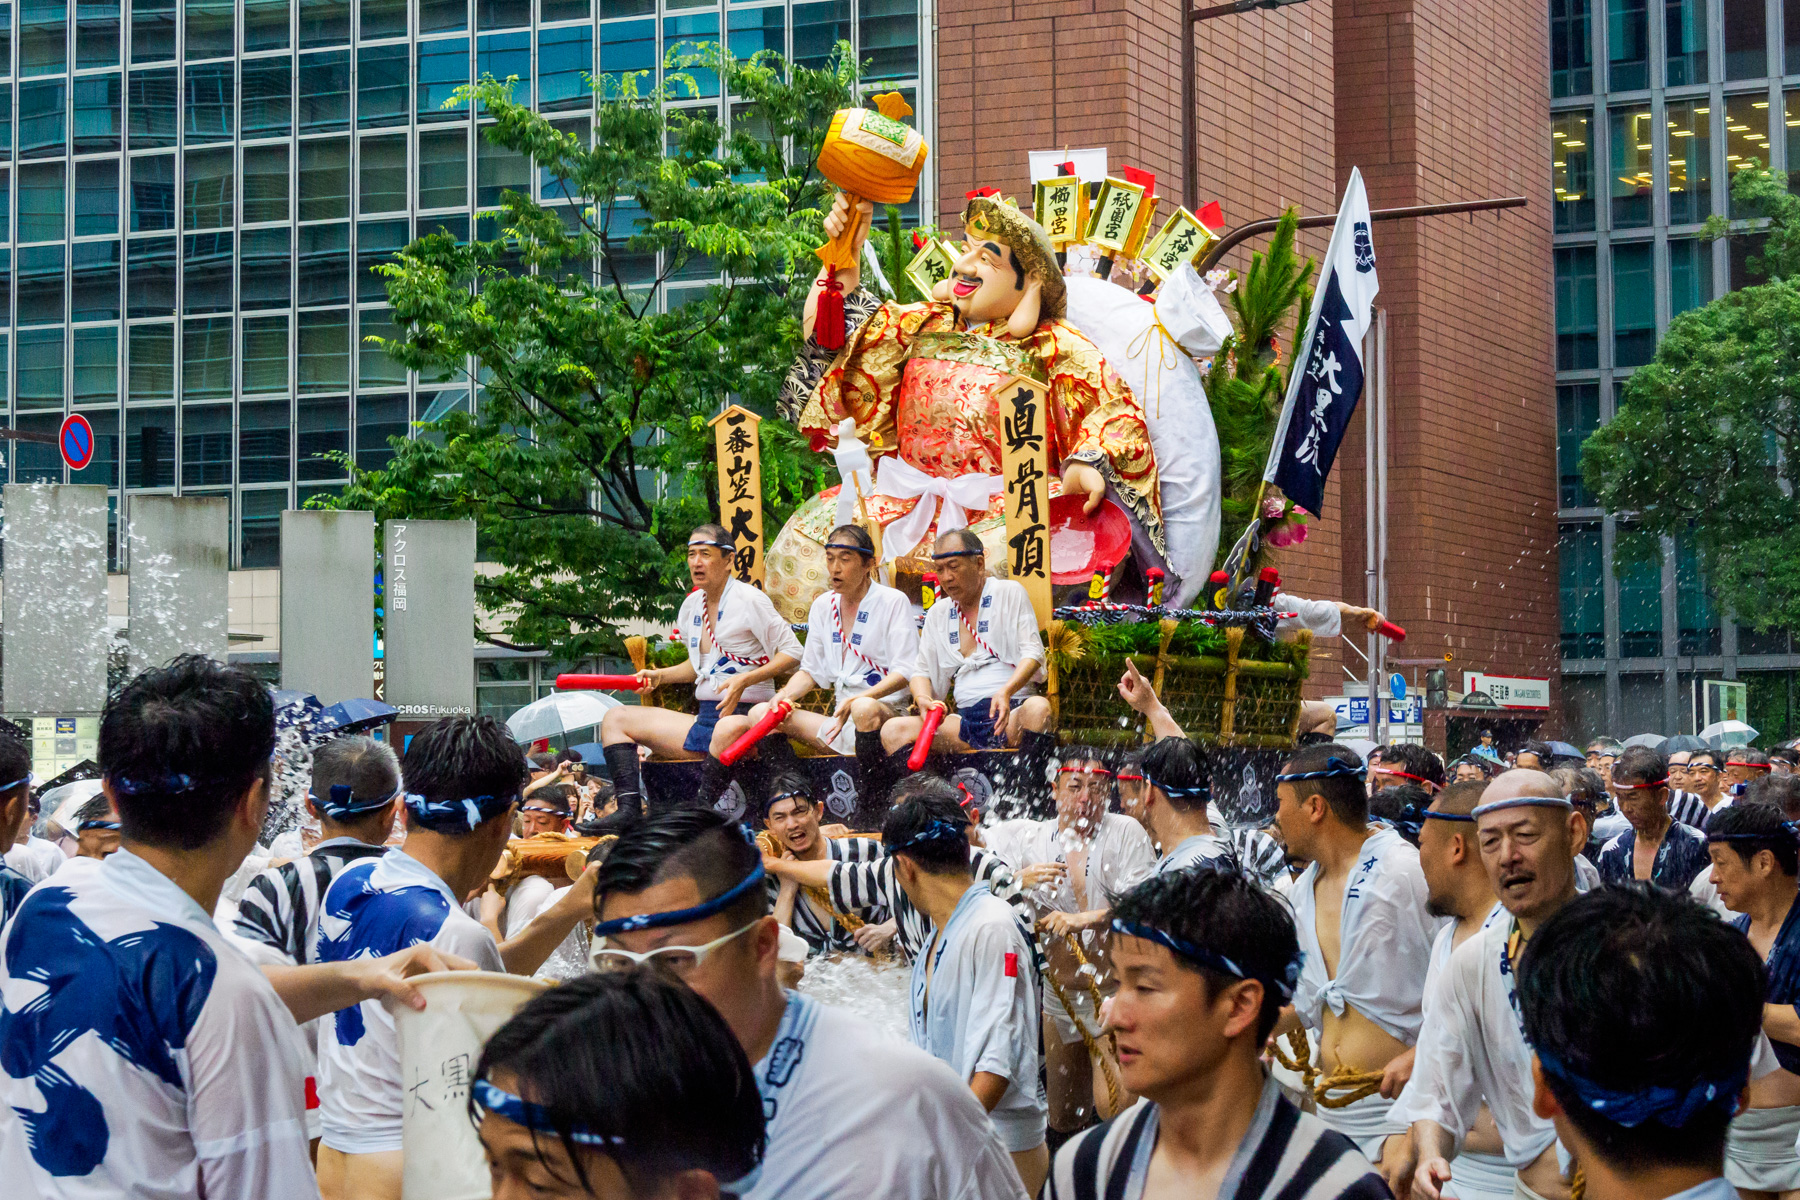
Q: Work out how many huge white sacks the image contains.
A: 1